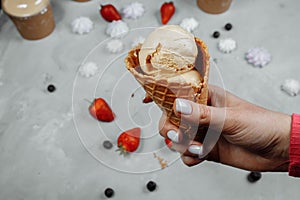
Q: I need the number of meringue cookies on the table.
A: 10